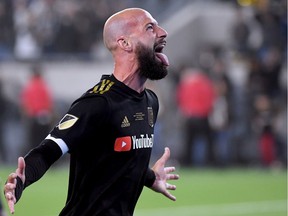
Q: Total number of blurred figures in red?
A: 2